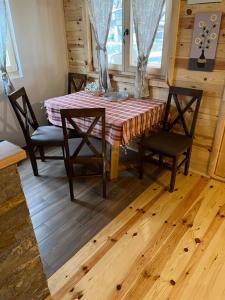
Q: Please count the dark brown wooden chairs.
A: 4